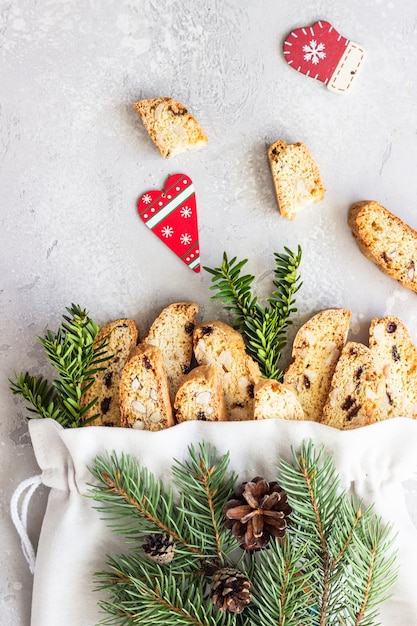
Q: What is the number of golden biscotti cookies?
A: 12